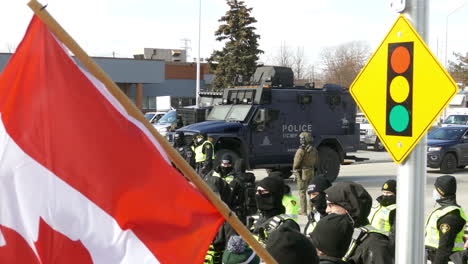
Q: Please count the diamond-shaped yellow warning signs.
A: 1